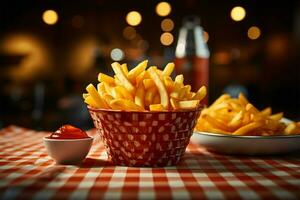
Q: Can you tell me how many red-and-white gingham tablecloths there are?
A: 1